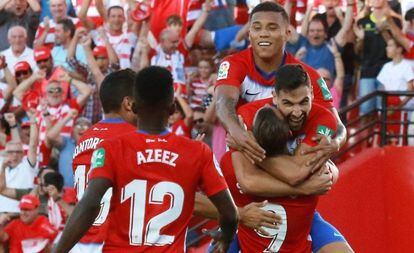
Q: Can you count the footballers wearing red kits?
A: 5